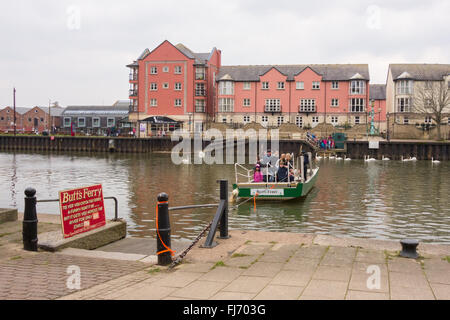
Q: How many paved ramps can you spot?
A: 1